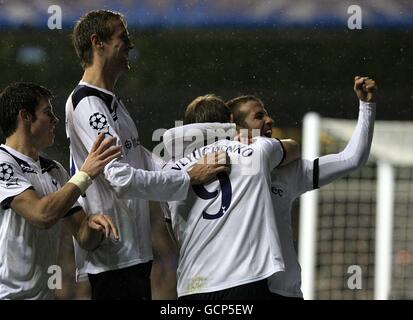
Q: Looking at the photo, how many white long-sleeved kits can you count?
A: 2